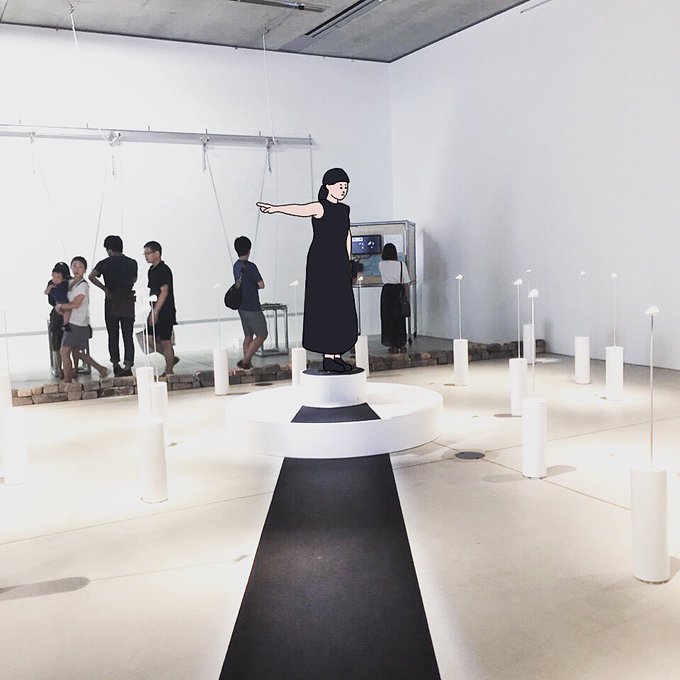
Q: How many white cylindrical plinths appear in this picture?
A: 15